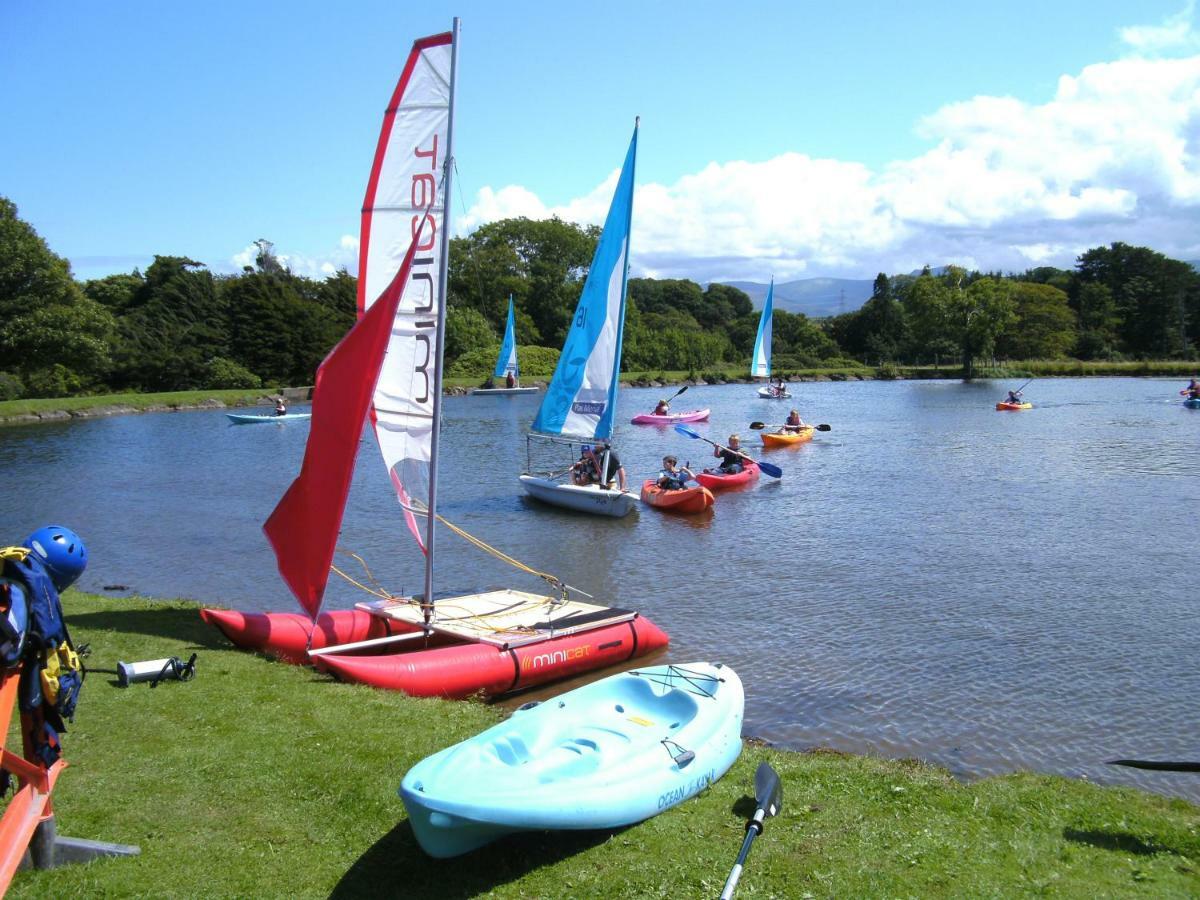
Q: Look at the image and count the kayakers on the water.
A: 7